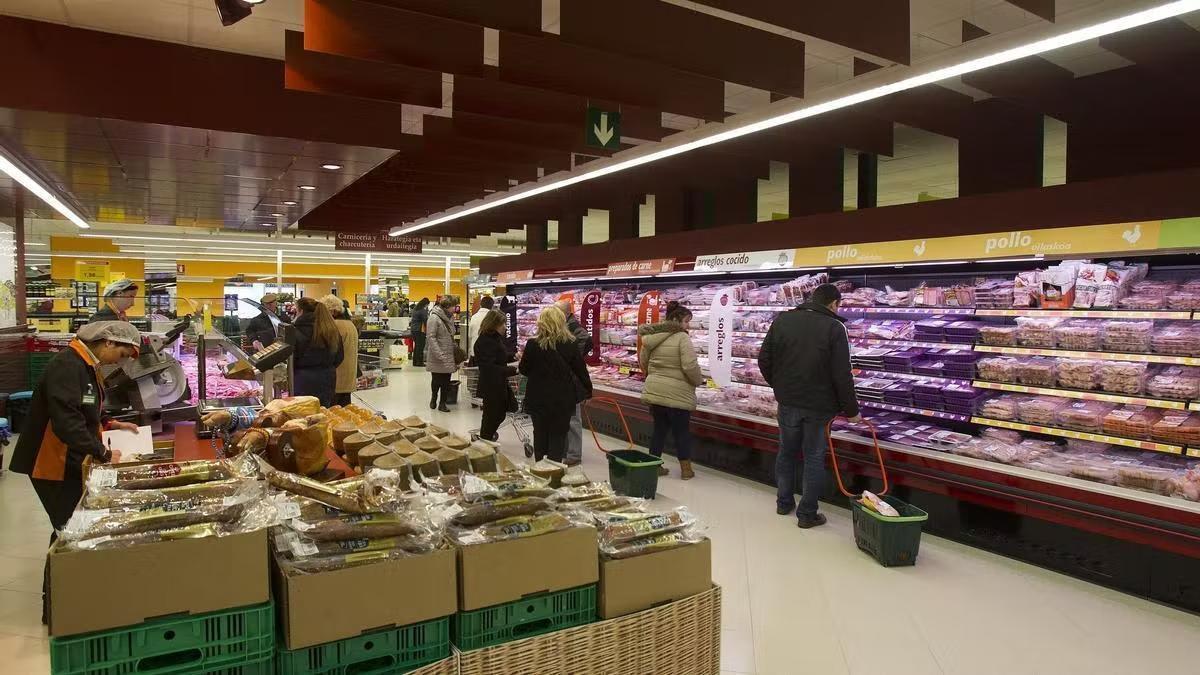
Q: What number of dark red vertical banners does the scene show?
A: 1